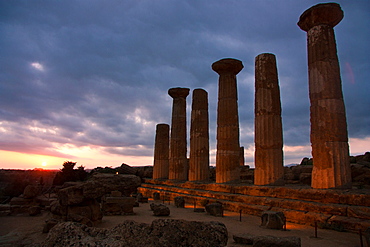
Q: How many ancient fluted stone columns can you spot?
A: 6